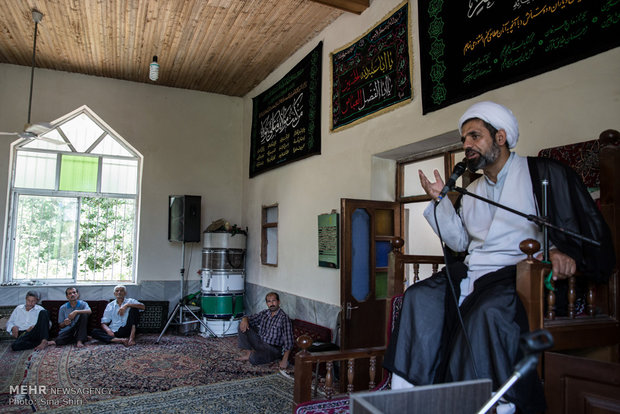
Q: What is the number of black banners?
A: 3